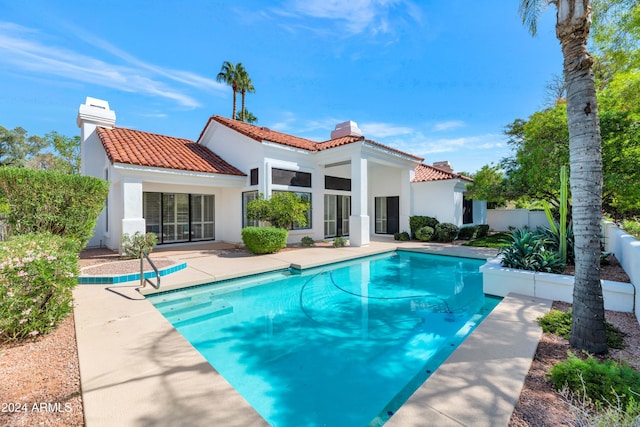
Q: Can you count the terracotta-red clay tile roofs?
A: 3